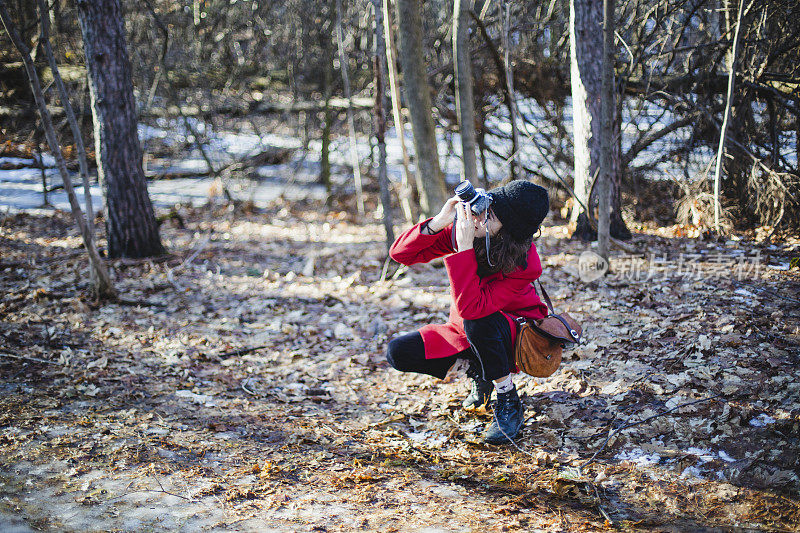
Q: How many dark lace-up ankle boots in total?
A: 2